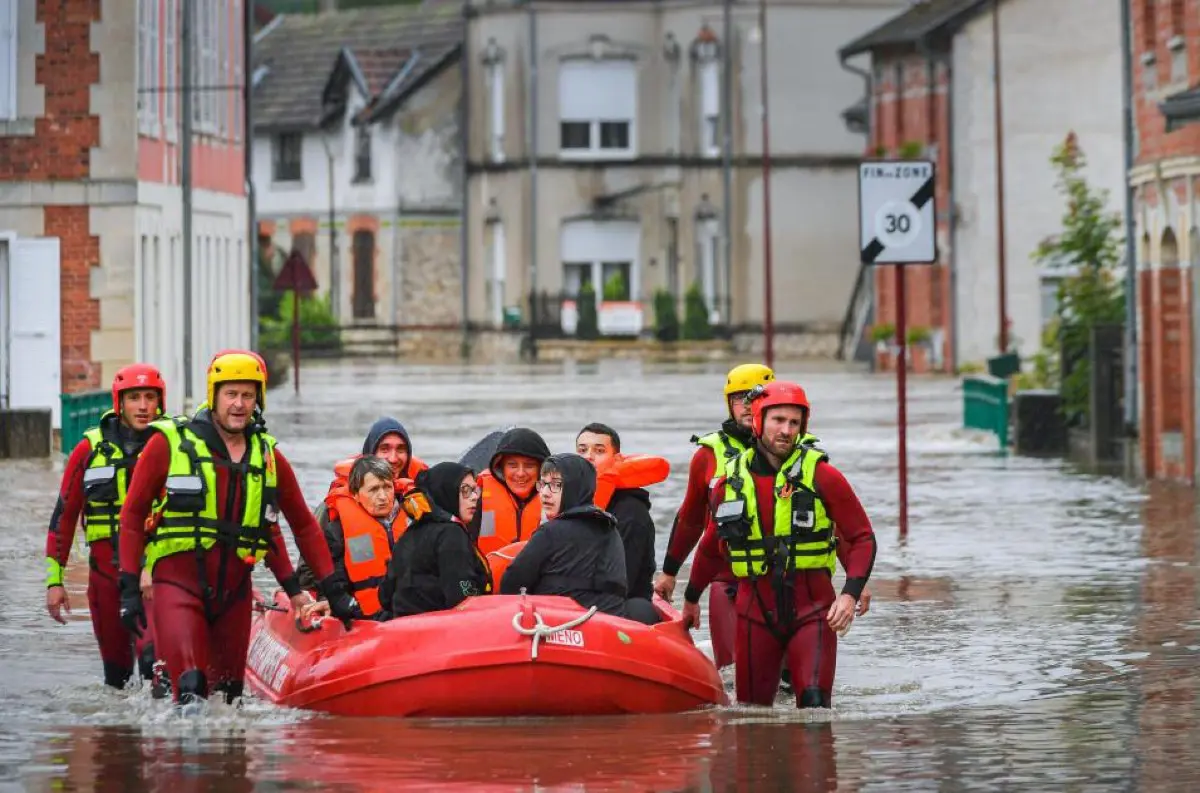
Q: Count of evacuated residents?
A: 6